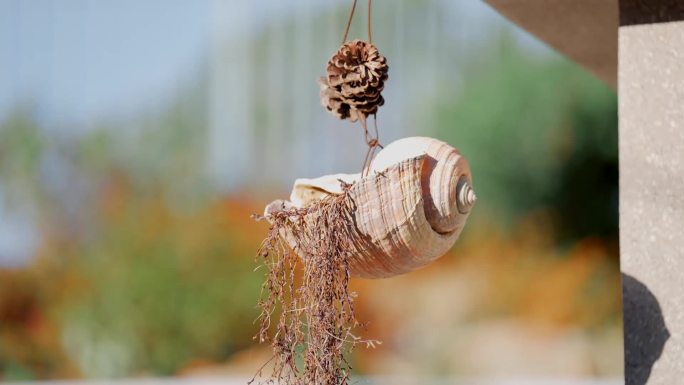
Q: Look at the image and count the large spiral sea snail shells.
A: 1